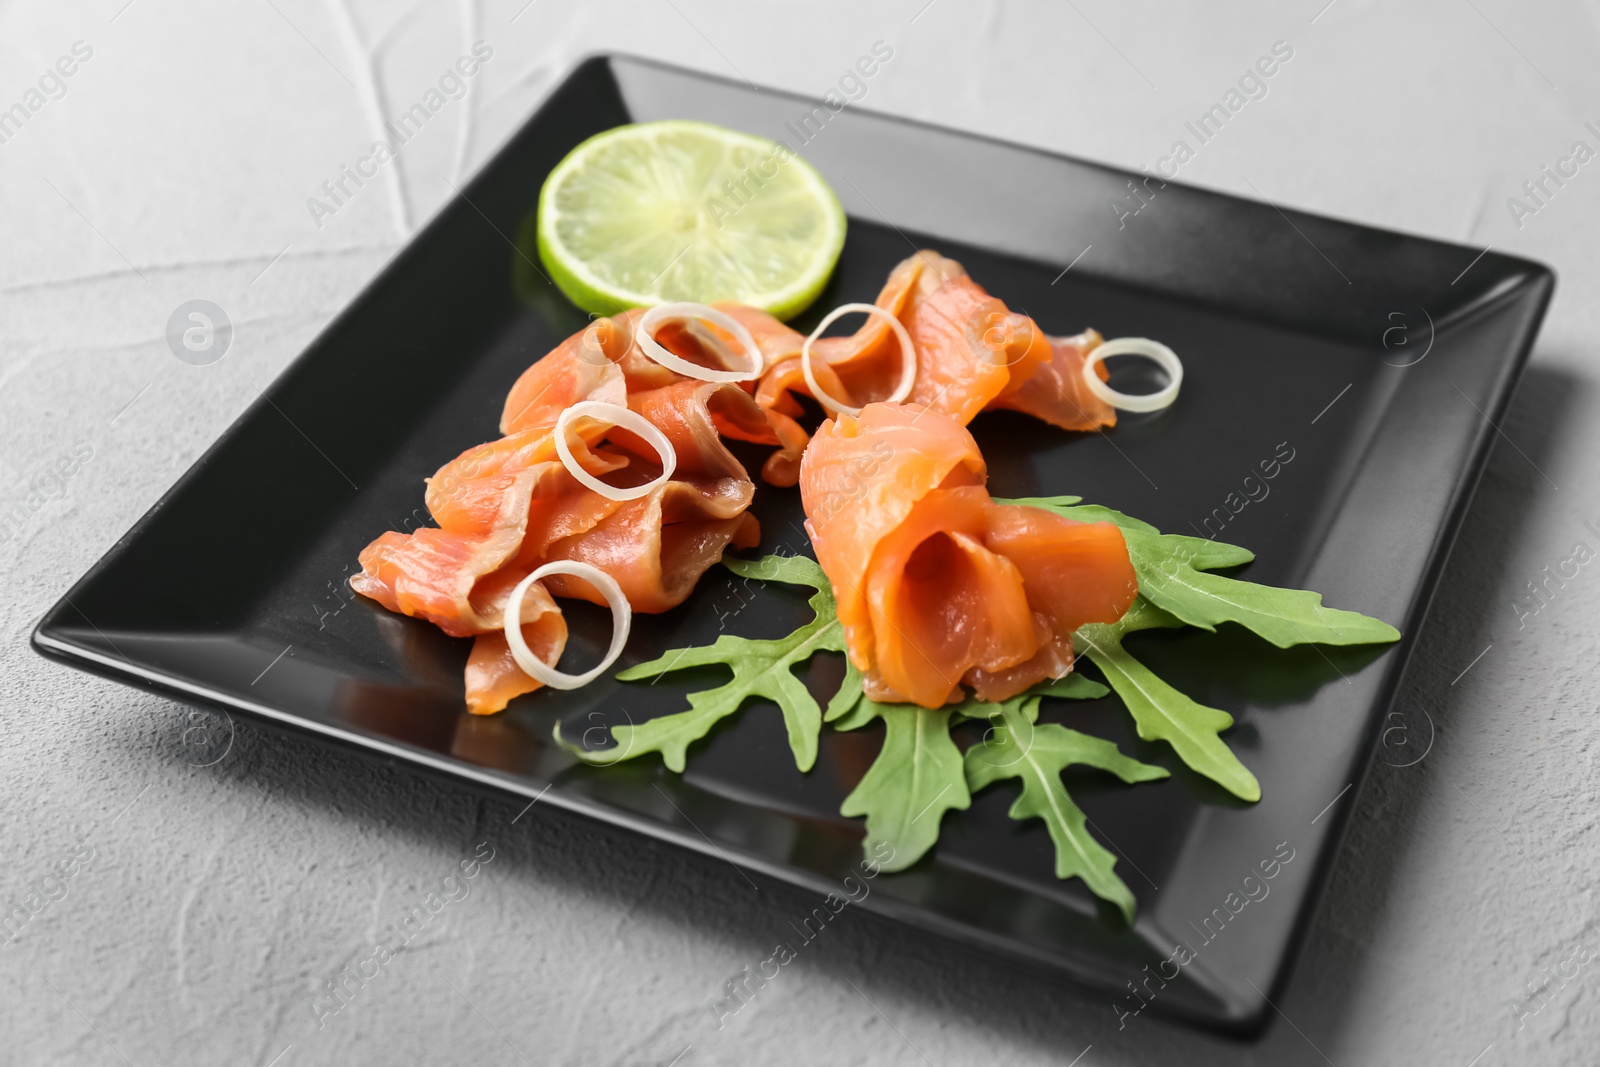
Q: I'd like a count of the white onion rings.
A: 5